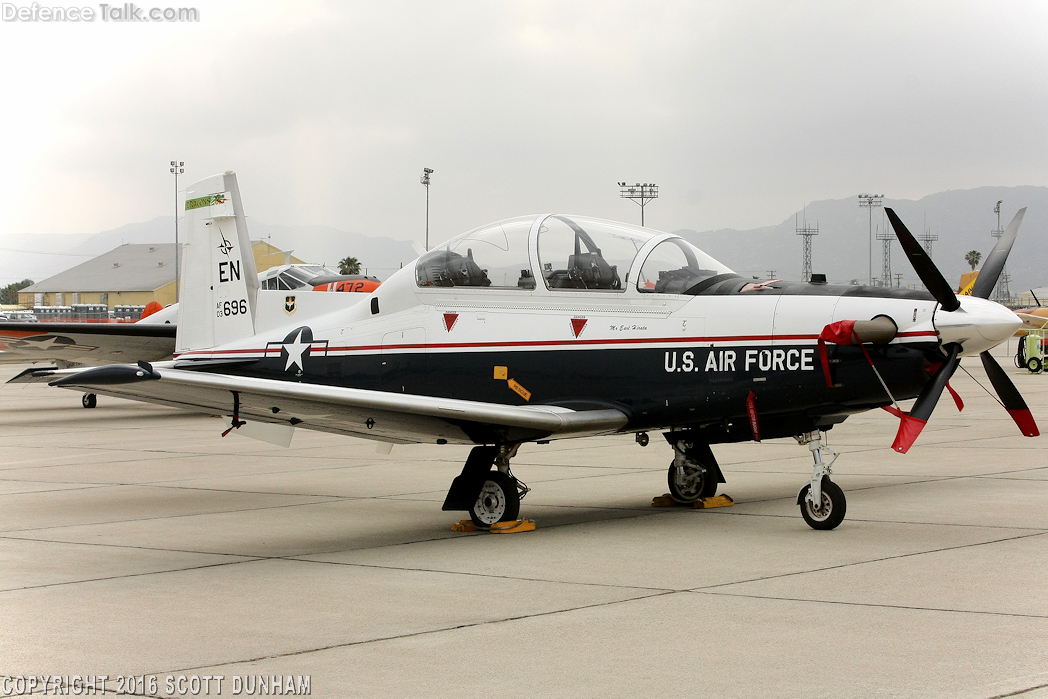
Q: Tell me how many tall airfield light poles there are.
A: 5